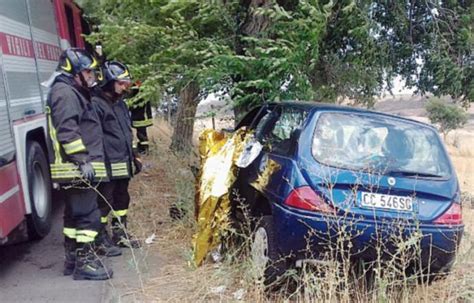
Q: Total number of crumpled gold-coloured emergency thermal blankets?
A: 1